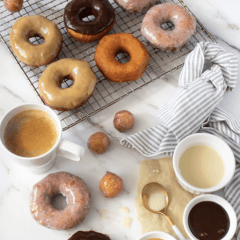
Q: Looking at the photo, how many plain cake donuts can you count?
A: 1